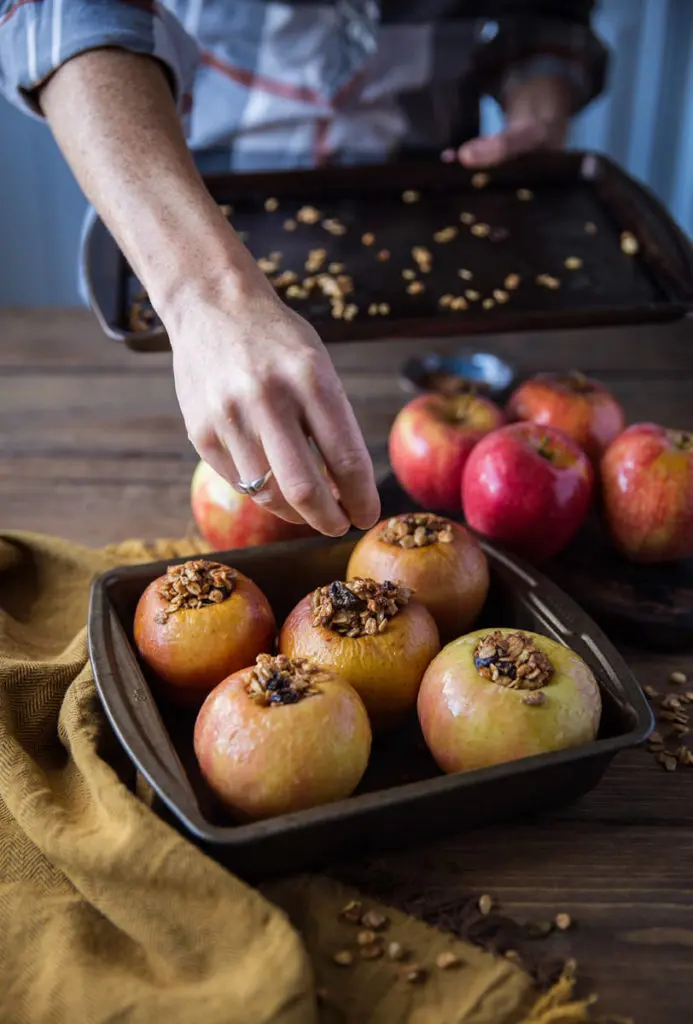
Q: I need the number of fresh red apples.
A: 5